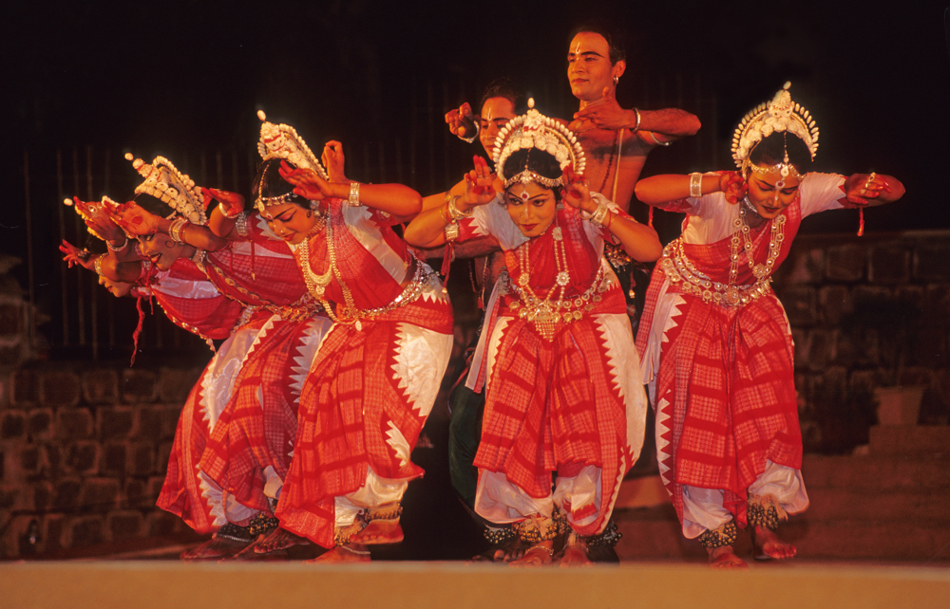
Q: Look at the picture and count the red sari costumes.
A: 5